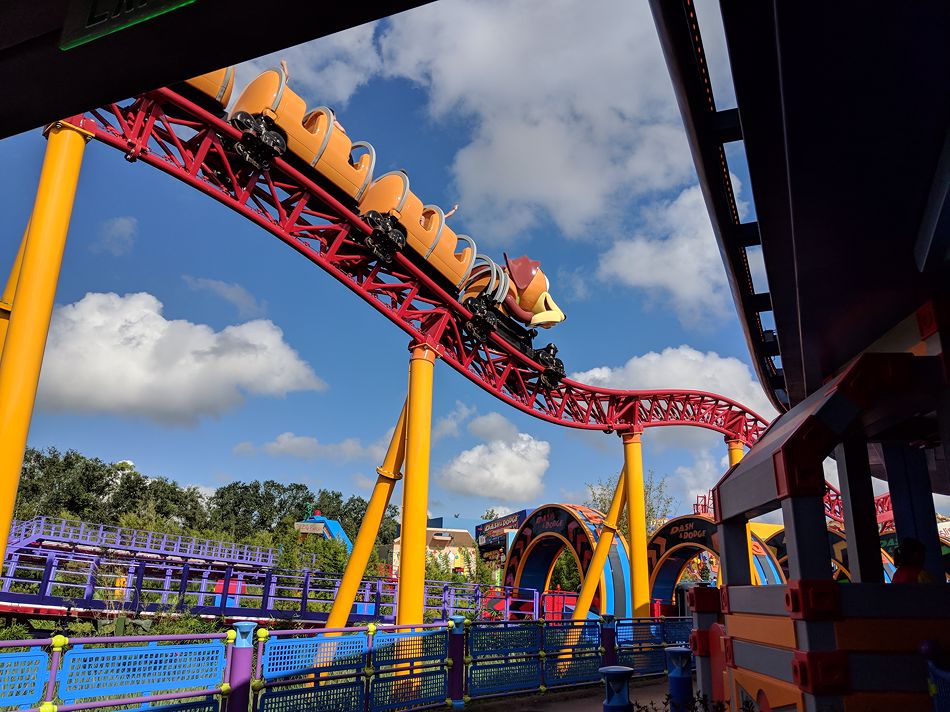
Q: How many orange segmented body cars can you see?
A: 3